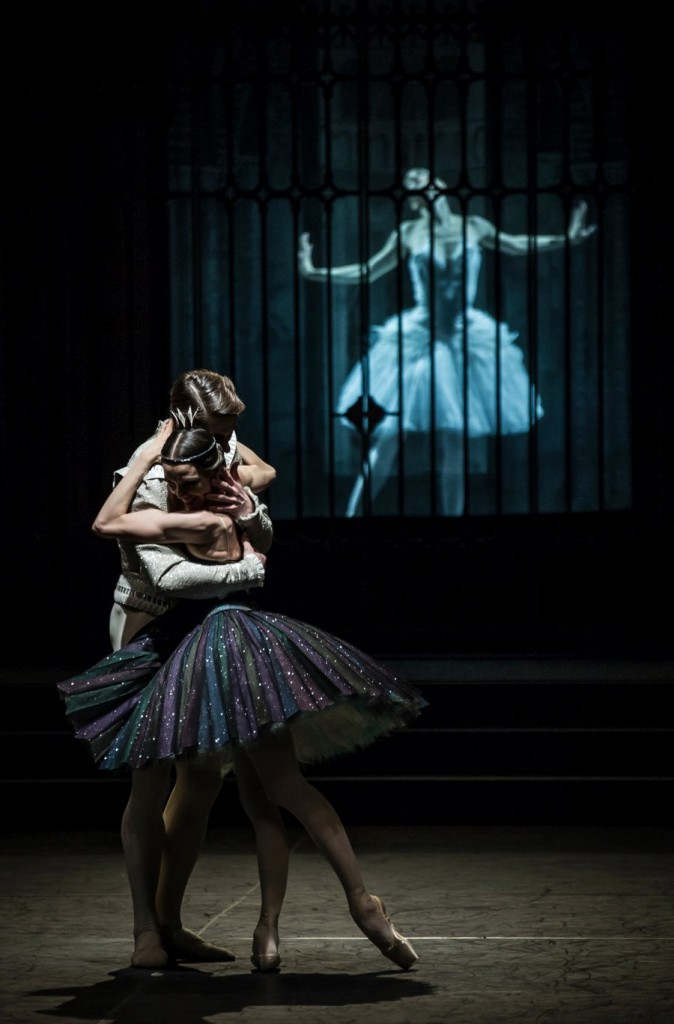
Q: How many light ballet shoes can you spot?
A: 4